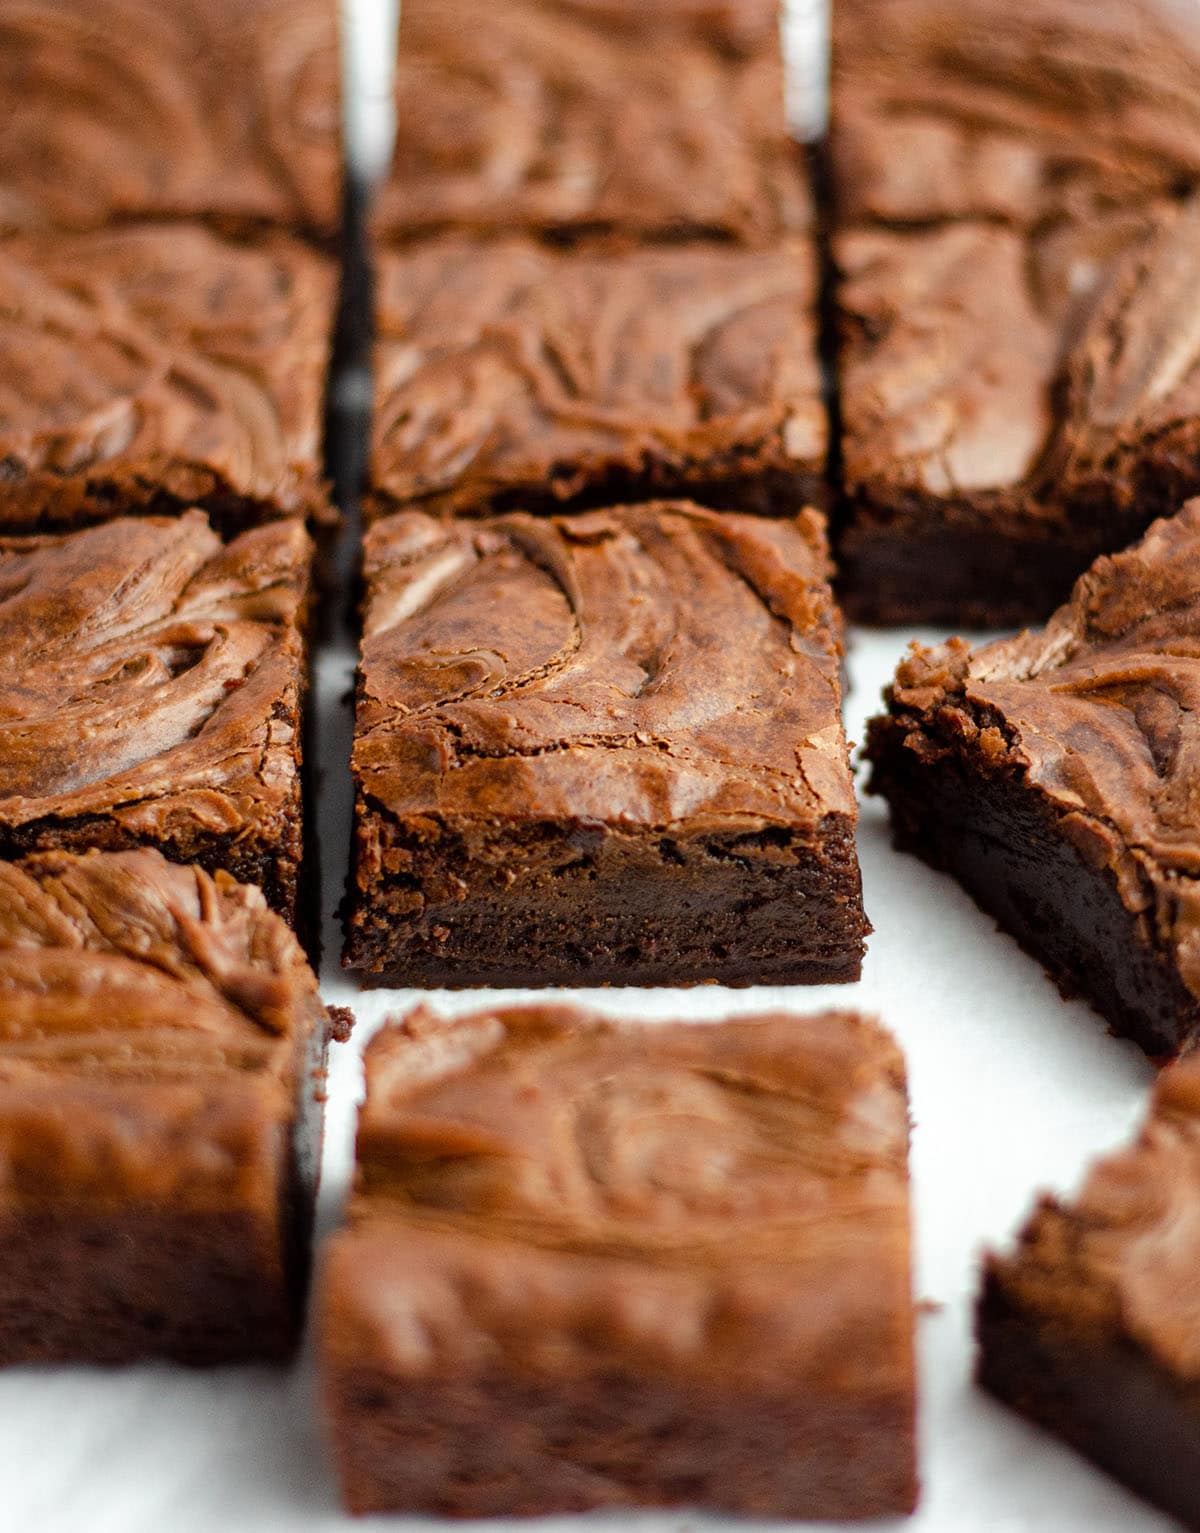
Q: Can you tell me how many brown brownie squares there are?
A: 12